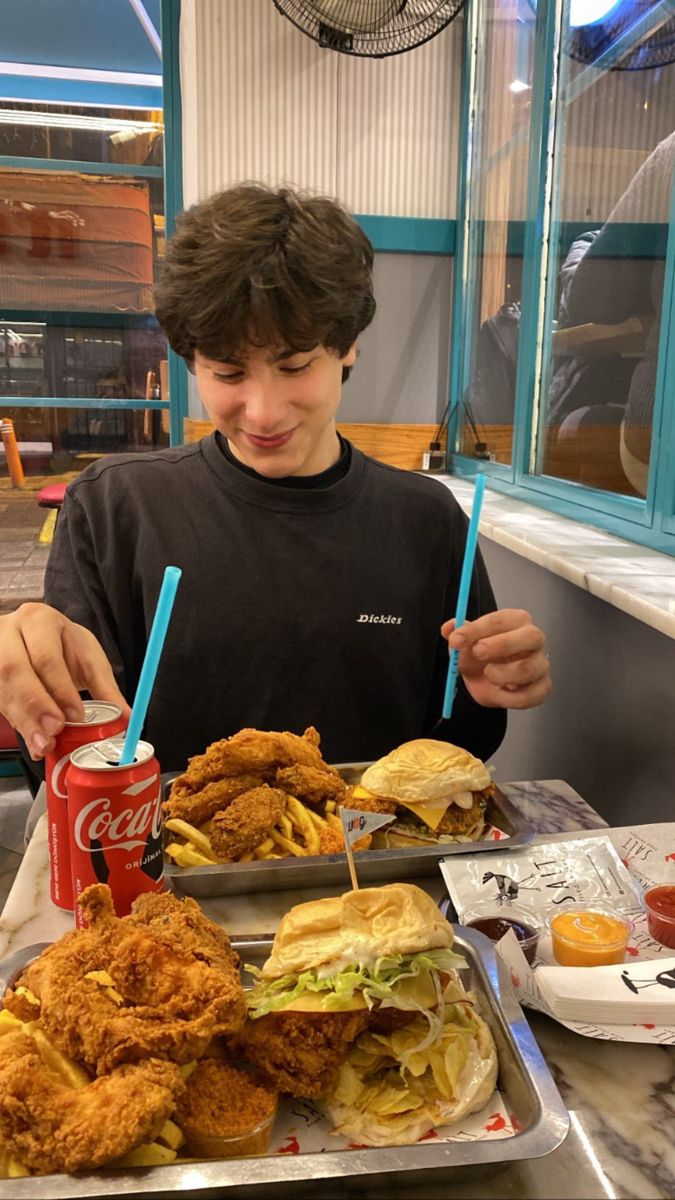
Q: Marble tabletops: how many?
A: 1